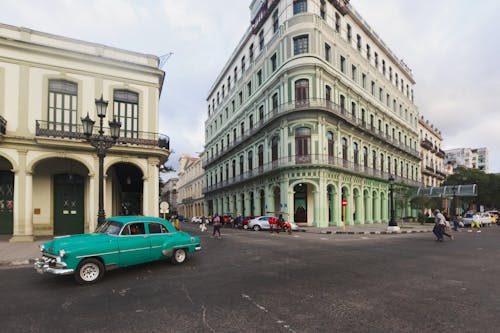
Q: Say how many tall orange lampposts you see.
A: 0